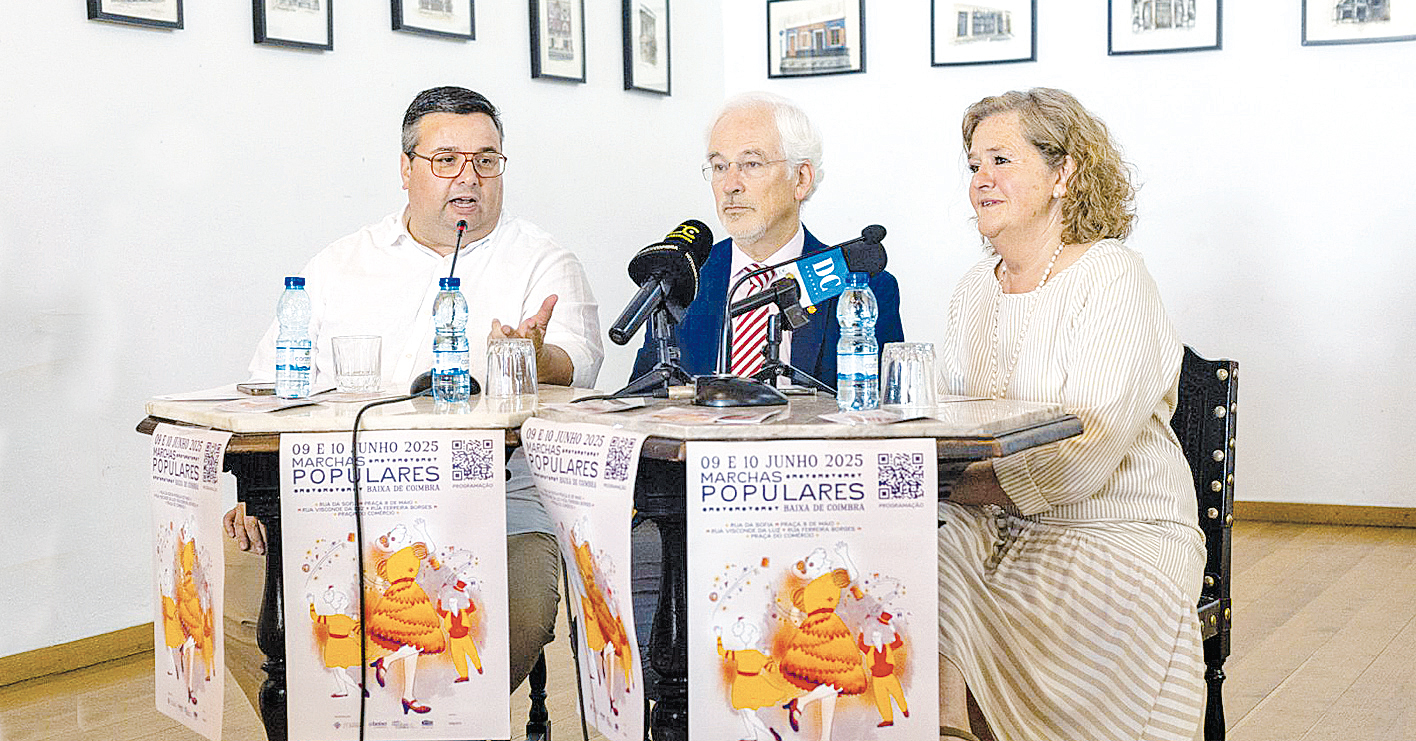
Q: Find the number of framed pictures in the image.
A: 9